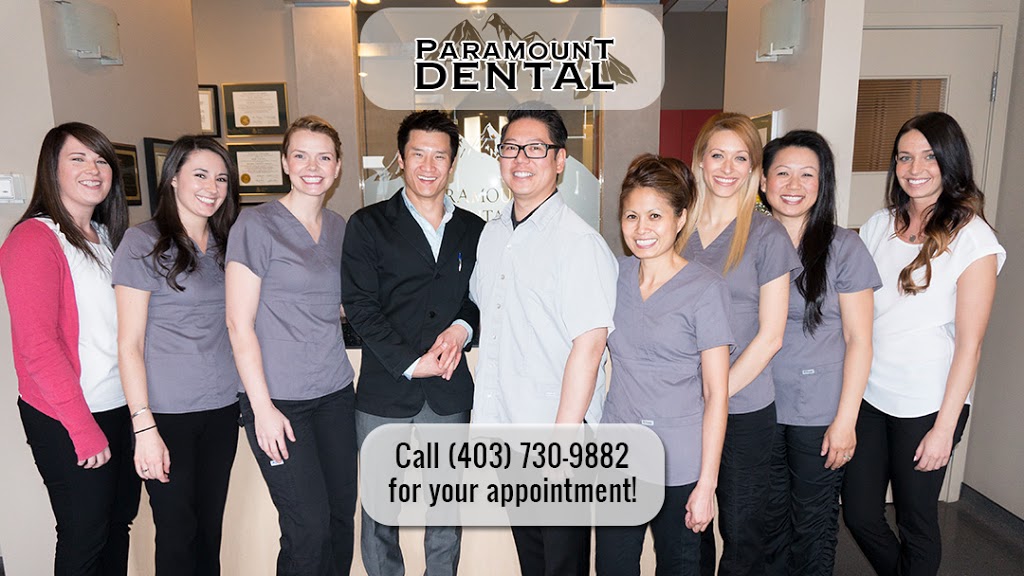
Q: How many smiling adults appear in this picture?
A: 9